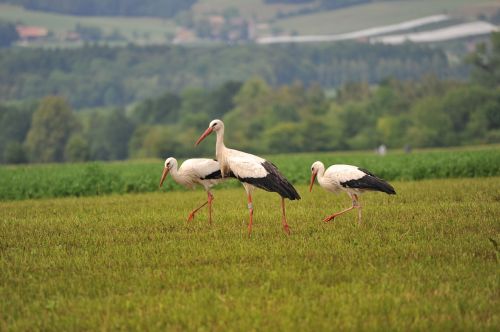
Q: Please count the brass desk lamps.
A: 0